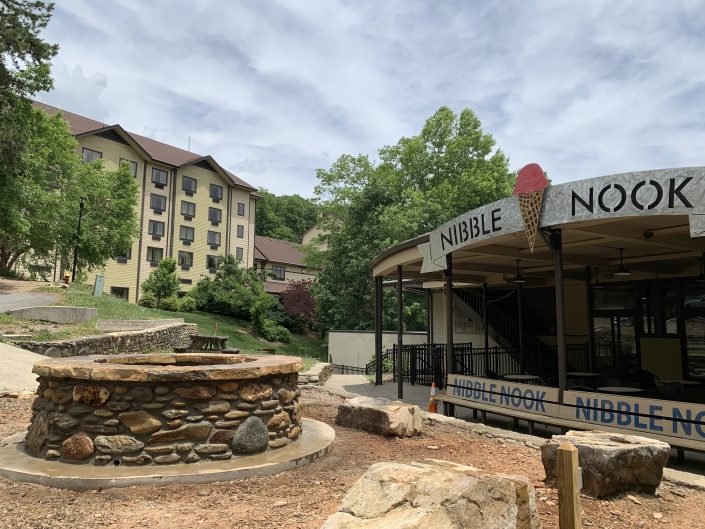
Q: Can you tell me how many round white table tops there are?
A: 4